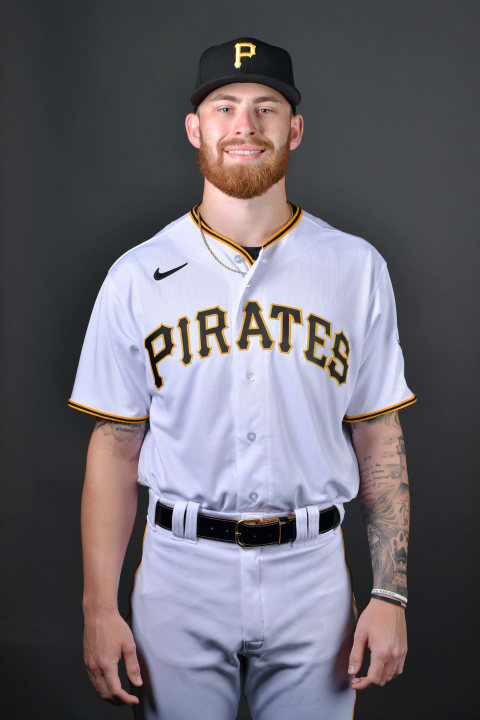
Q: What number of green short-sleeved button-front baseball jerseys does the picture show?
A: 0